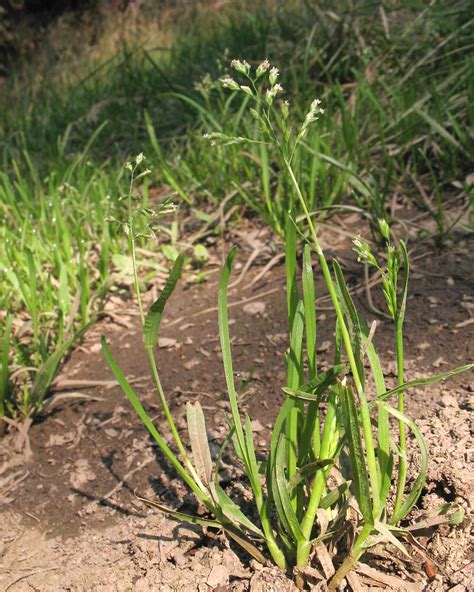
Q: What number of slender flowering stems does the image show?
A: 3